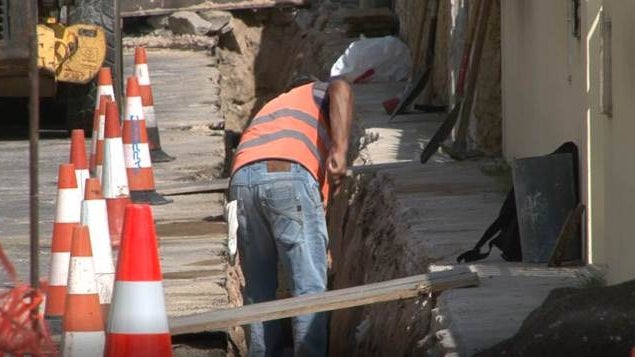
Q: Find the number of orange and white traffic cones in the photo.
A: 10